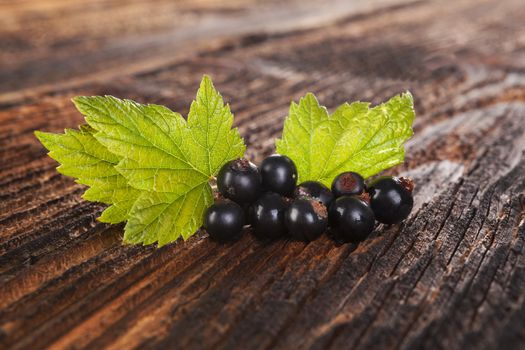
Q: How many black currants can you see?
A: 9